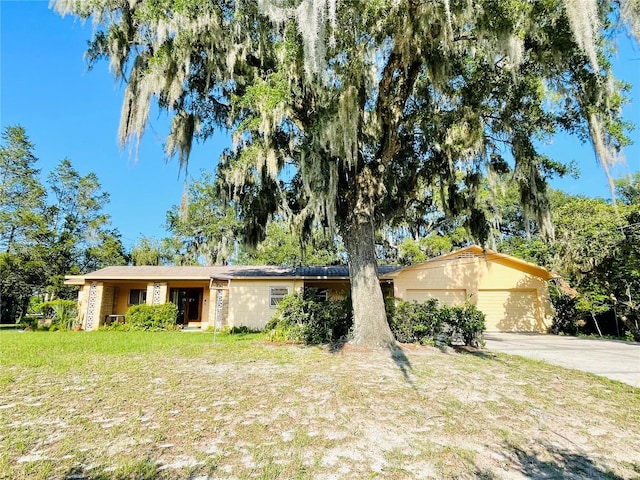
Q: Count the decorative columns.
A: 3